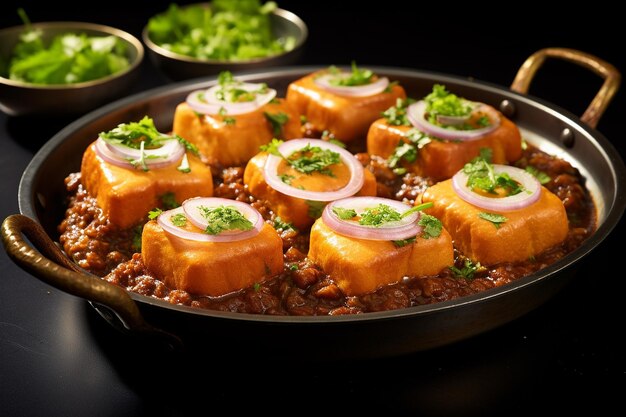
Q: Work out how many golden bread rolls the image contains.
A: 8